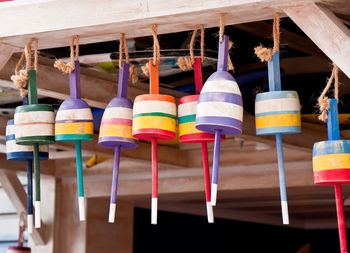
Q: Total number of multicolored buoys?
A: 9